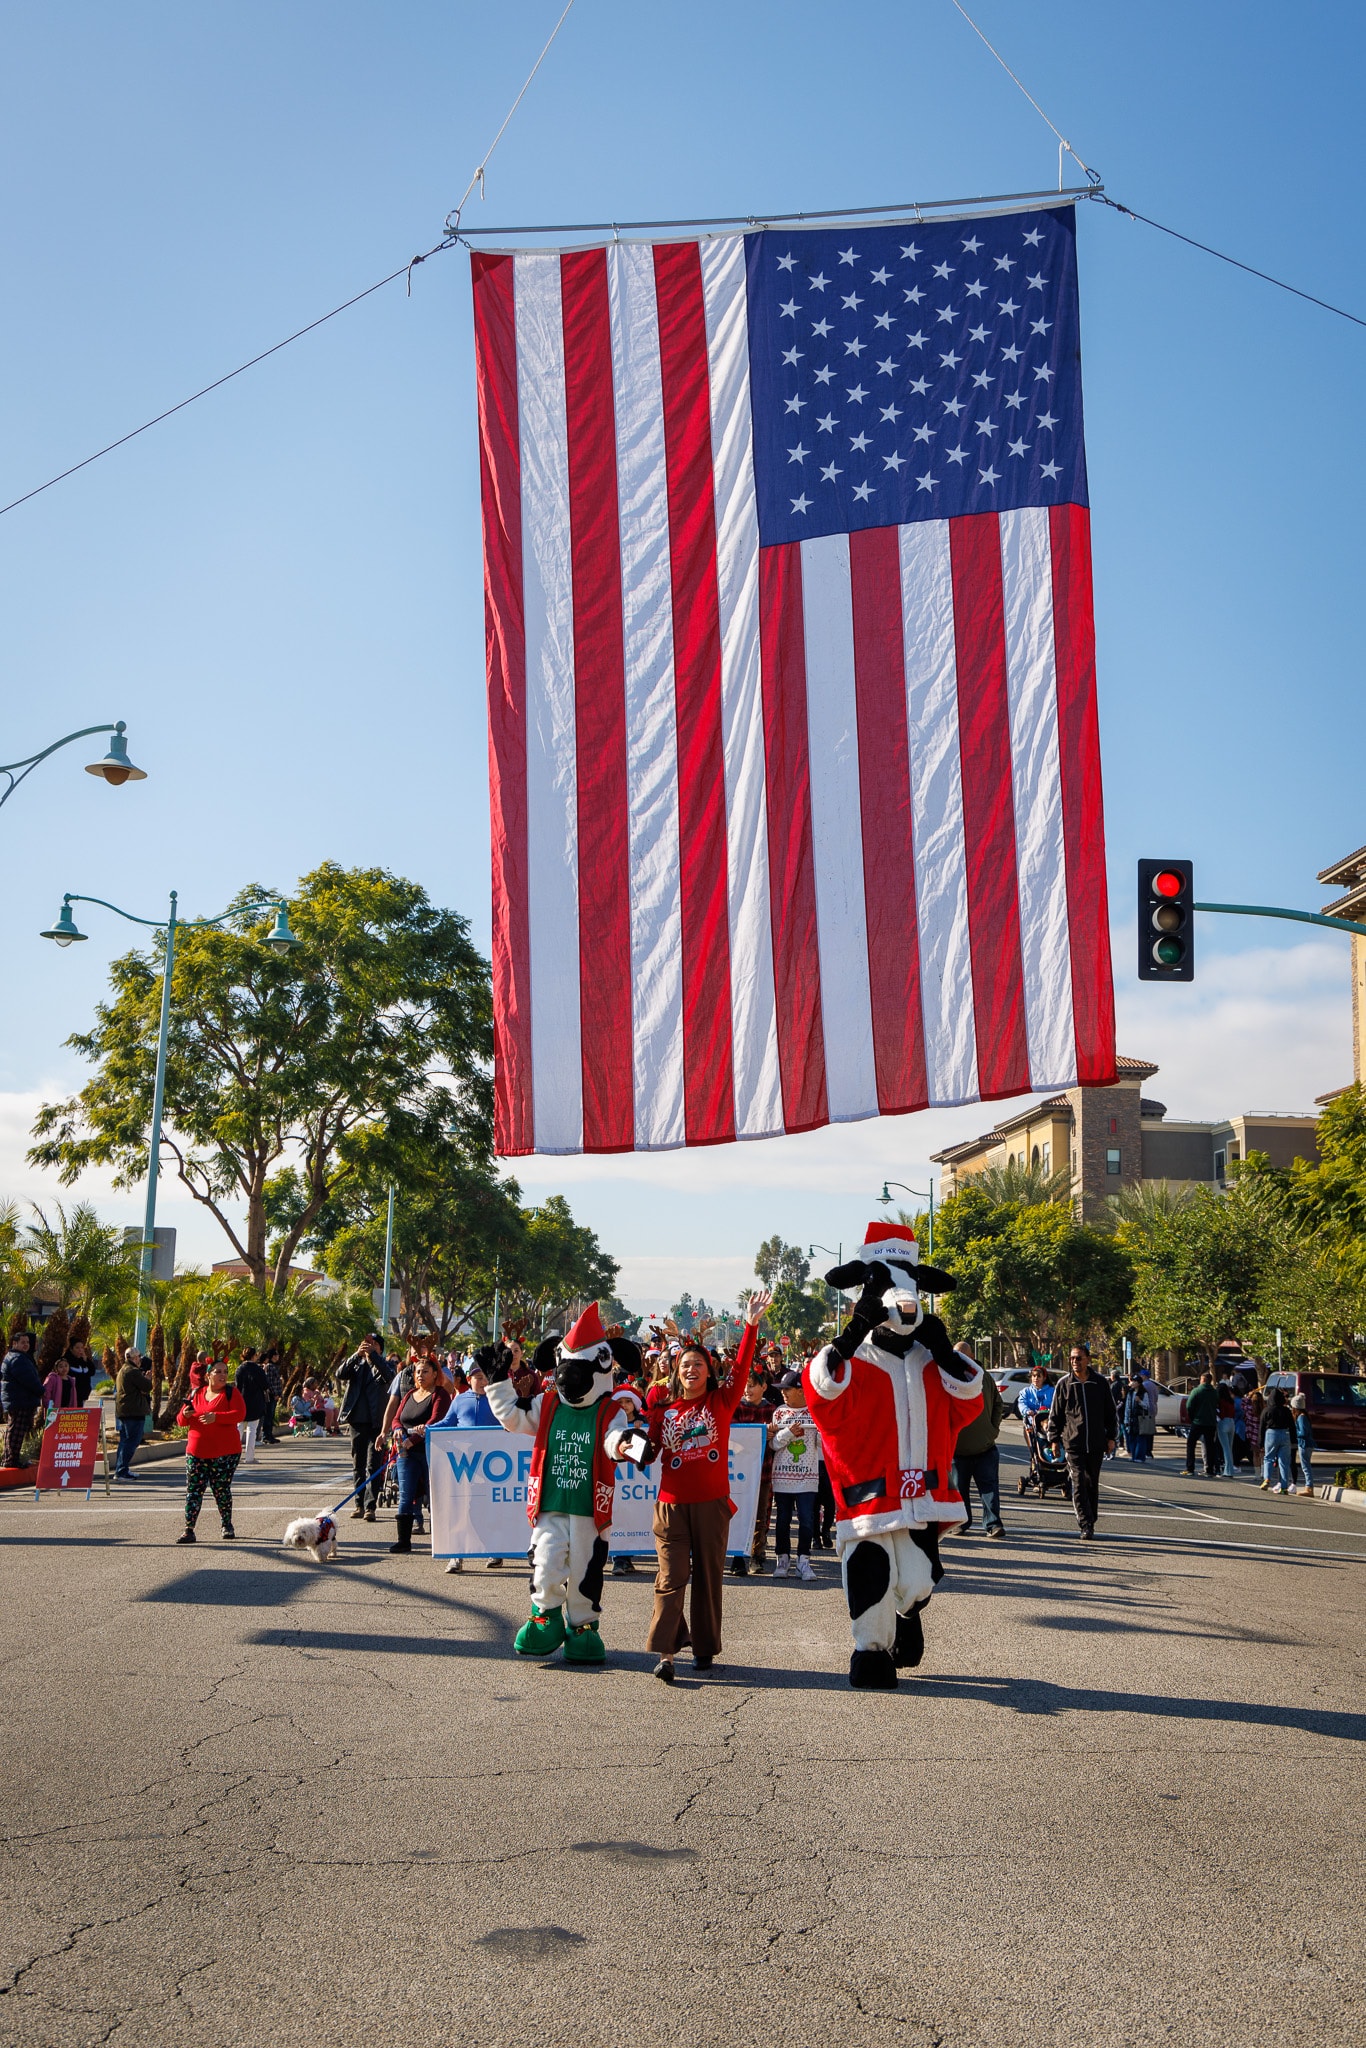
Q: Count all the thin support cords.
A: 4